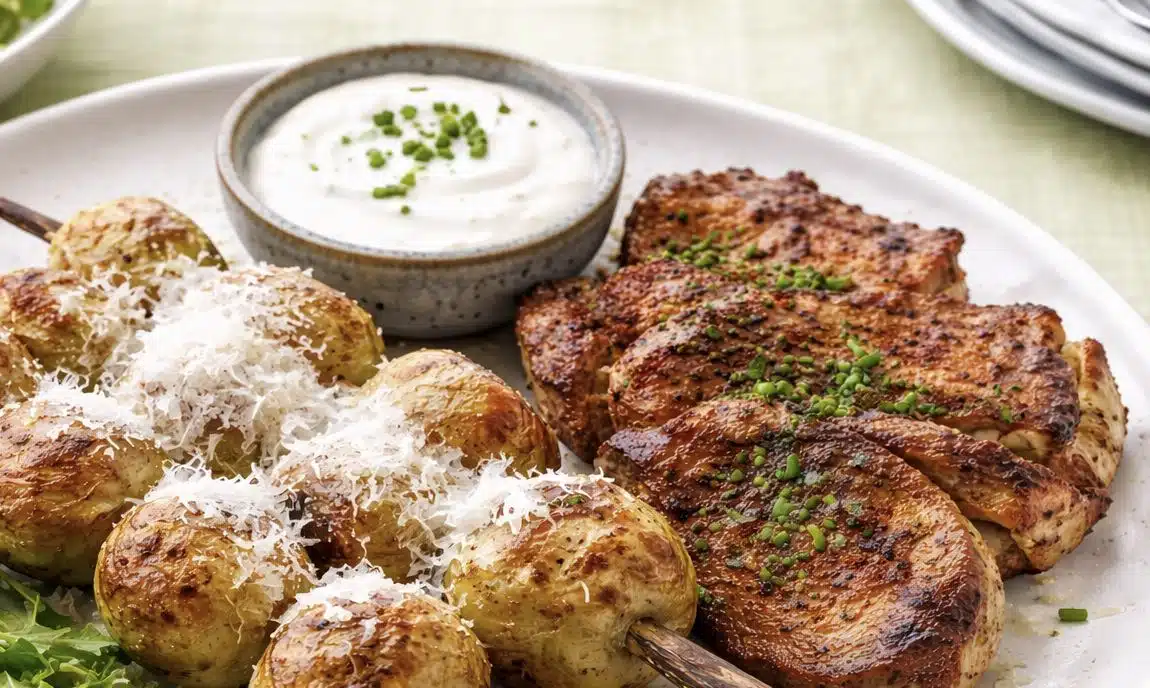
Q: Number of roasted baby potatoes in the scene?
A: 11